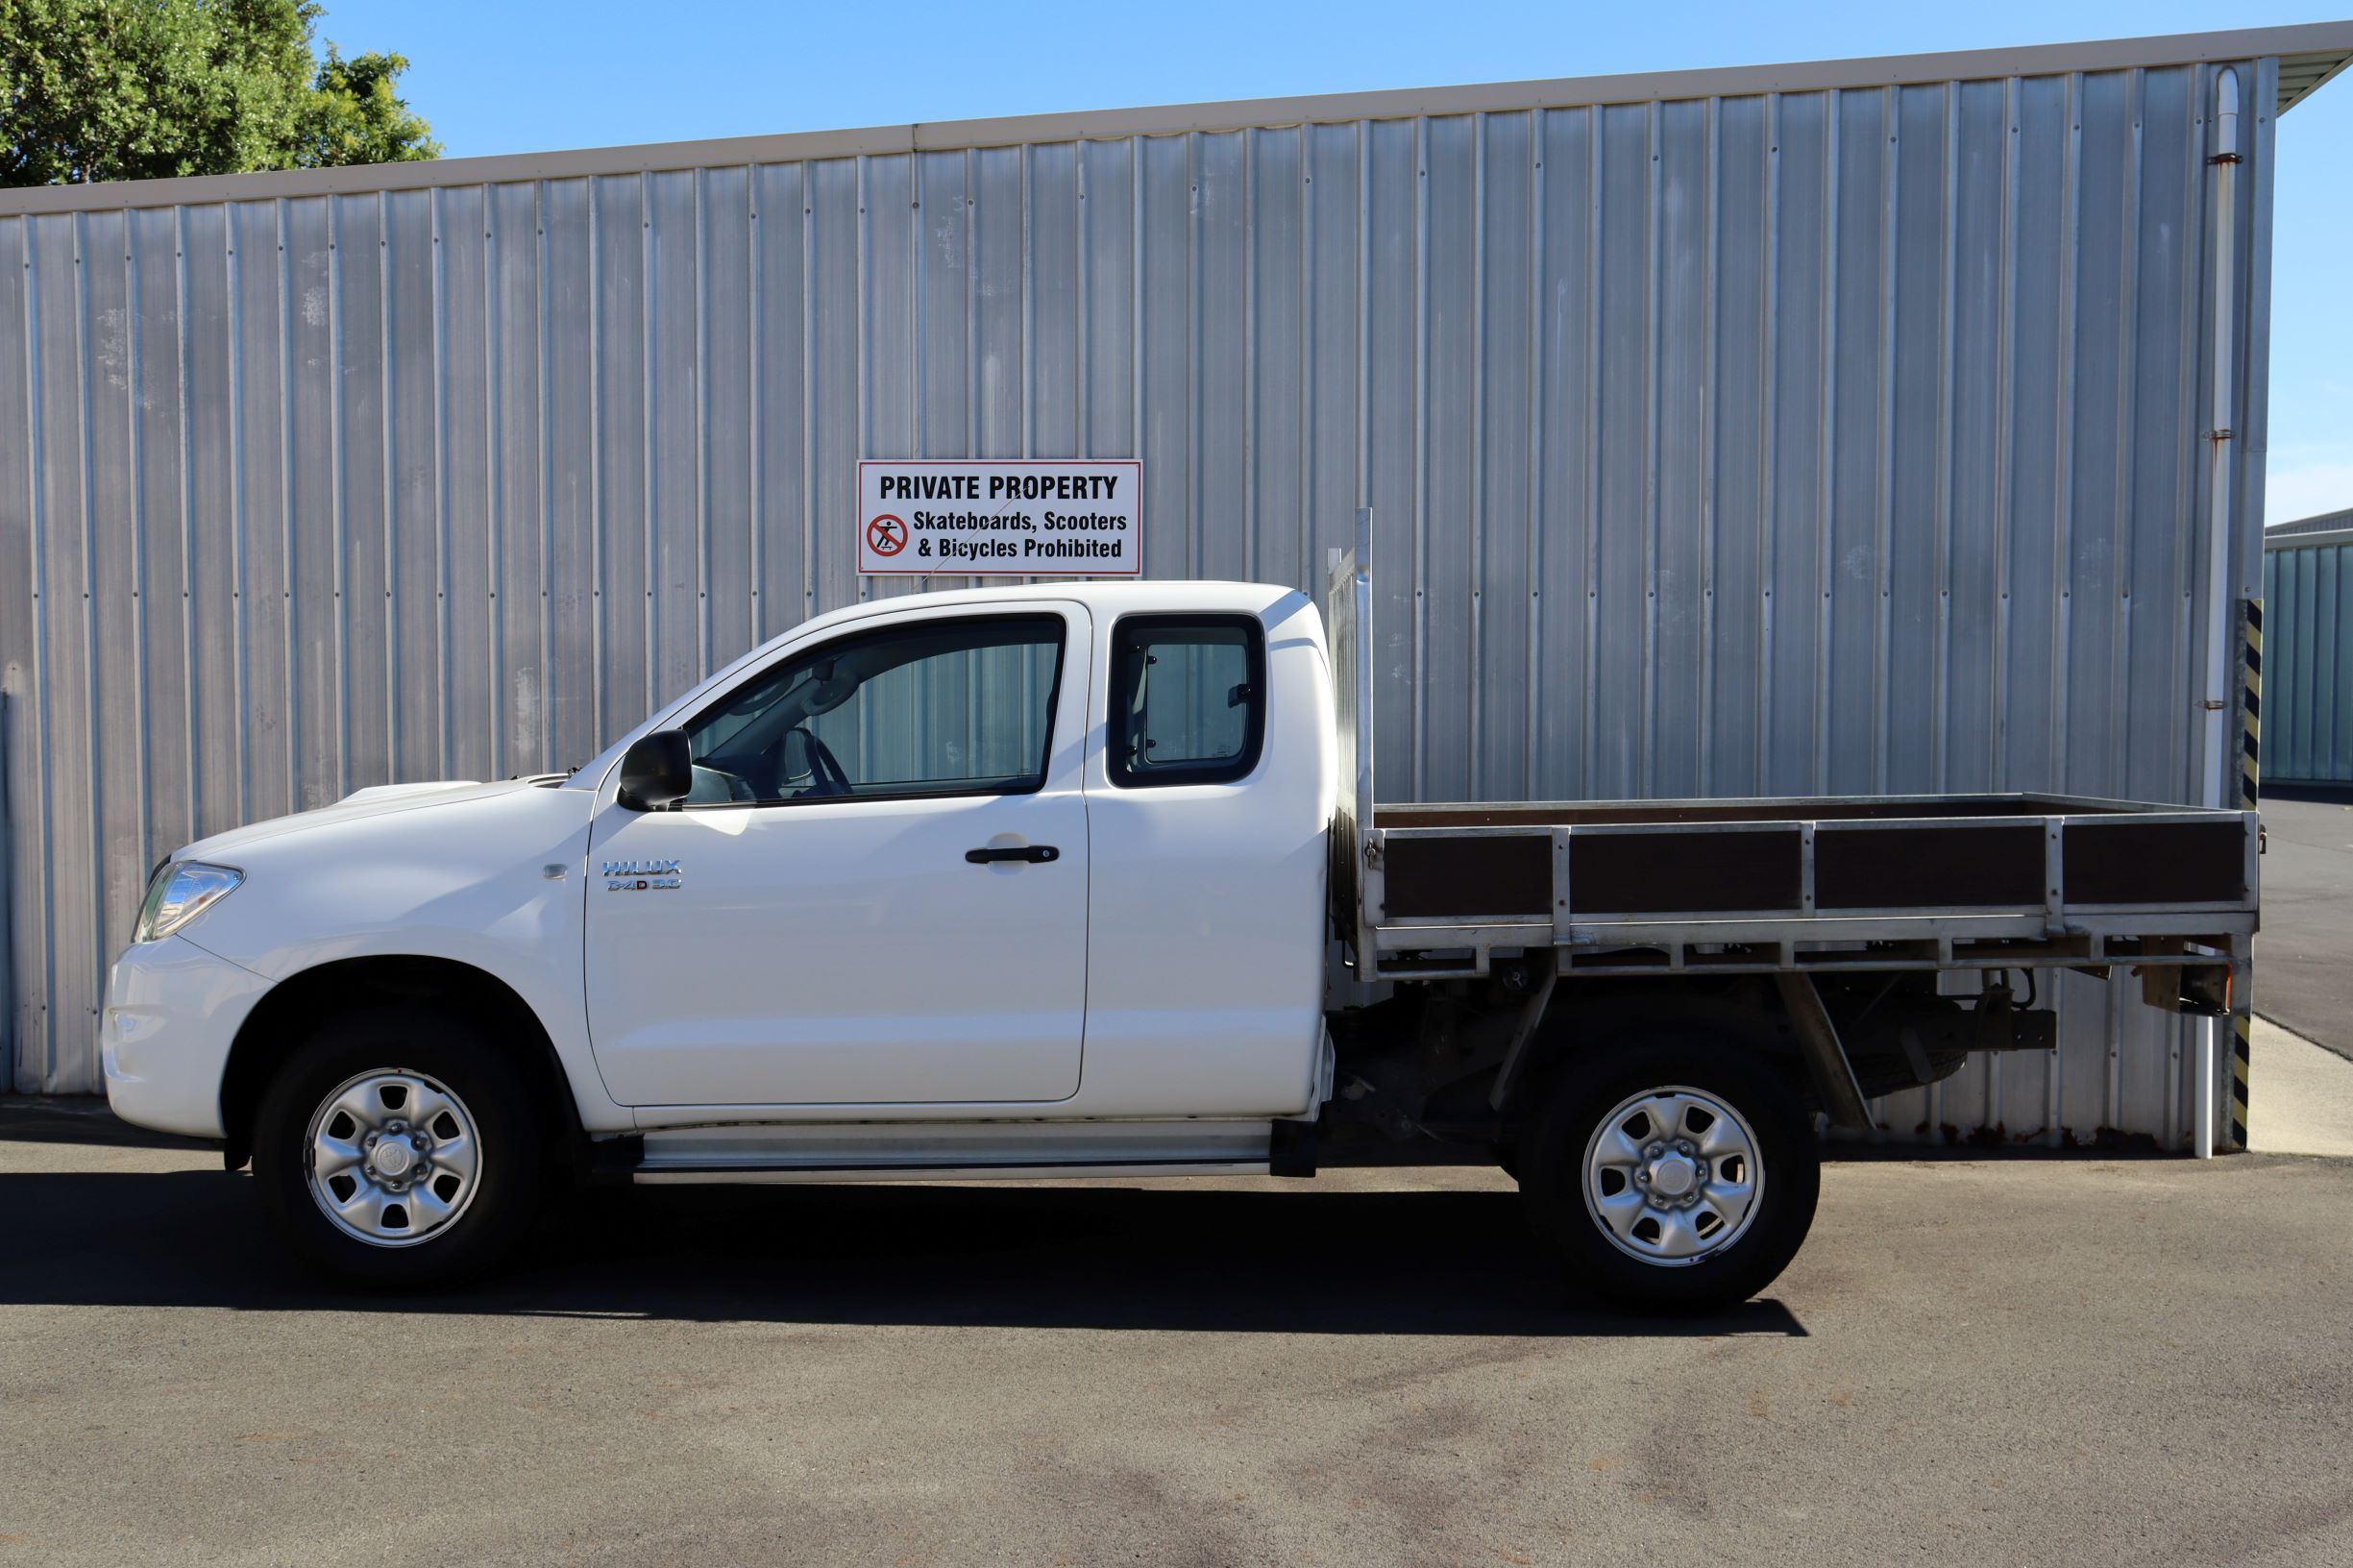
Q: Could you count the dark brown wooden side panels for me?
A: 4